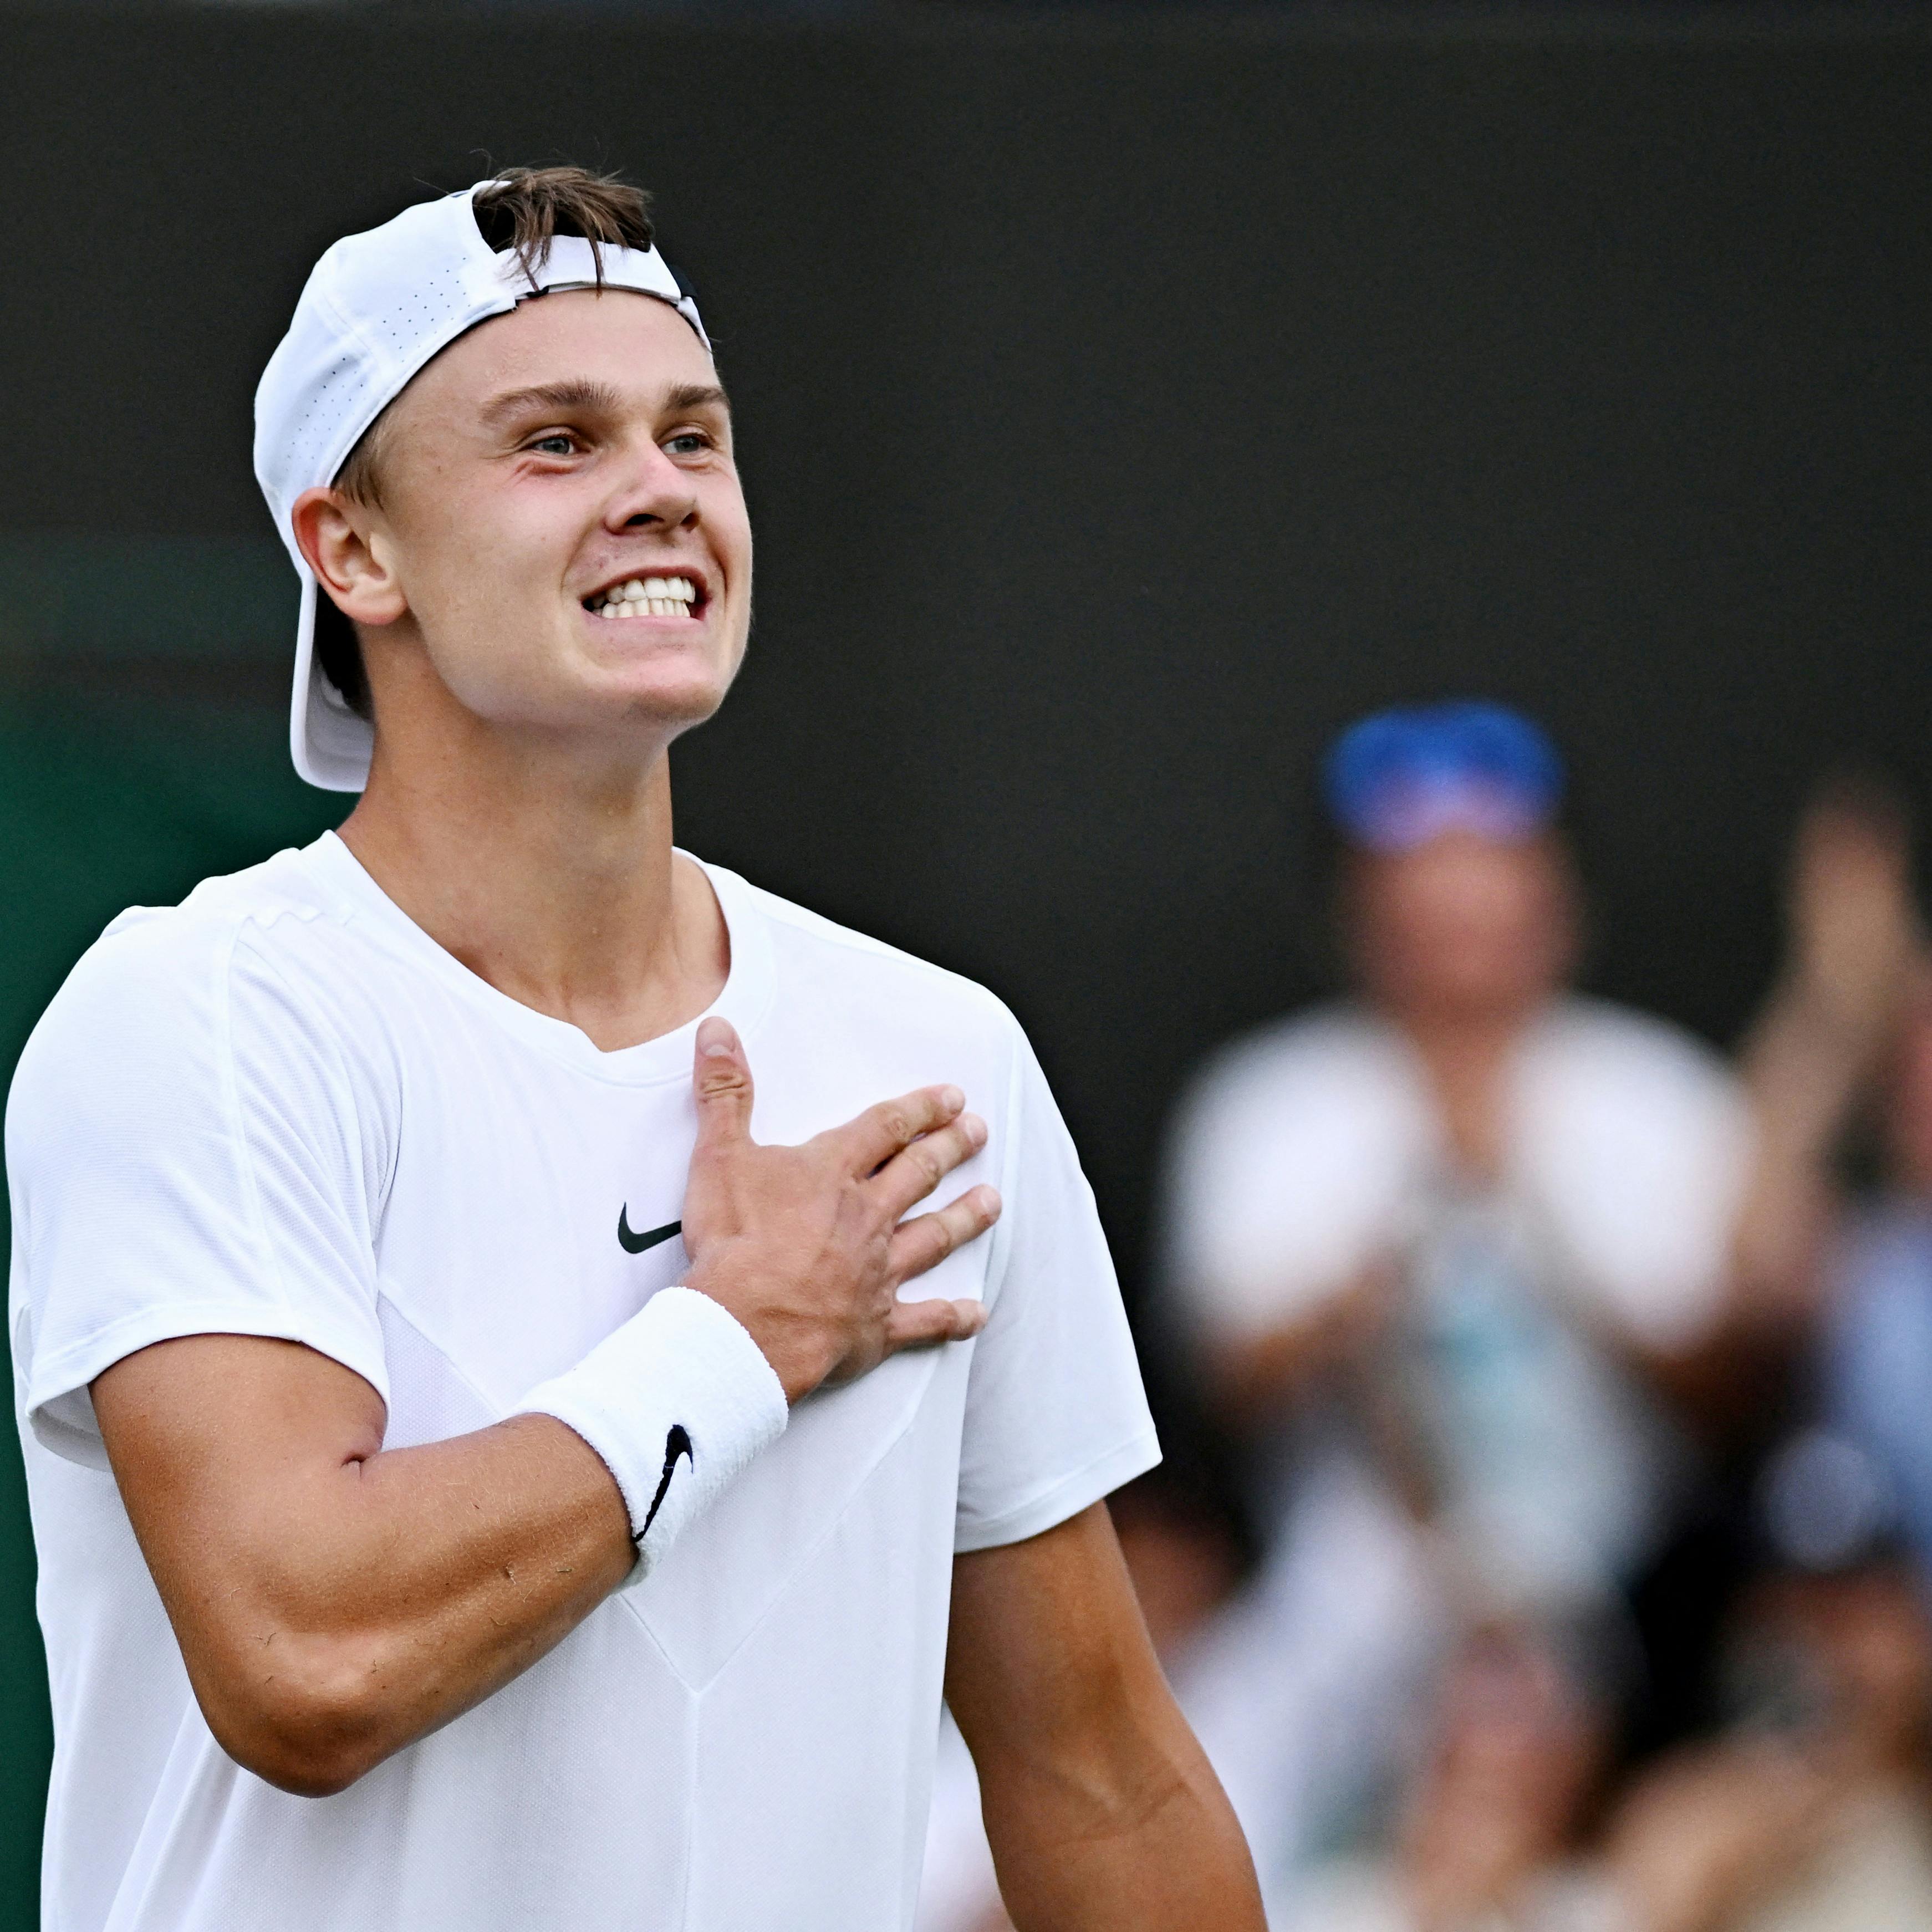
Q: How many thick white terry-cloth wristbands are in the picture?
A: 1